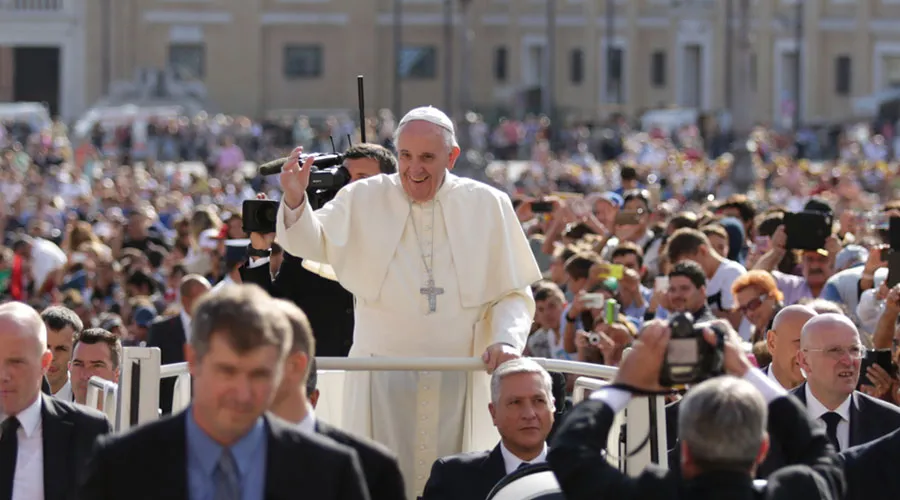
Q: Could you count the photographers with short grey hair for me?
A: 1